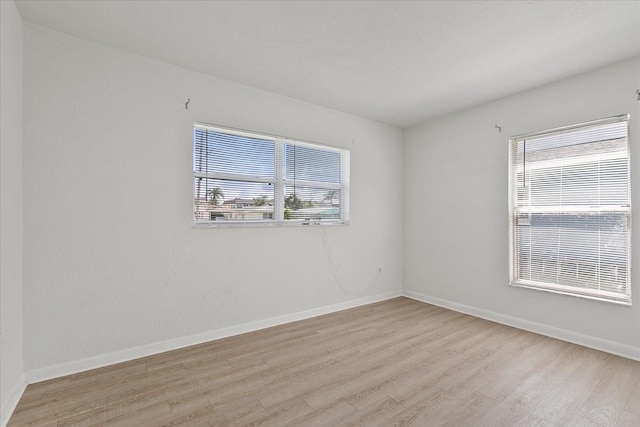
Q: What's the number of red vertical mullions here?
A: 0